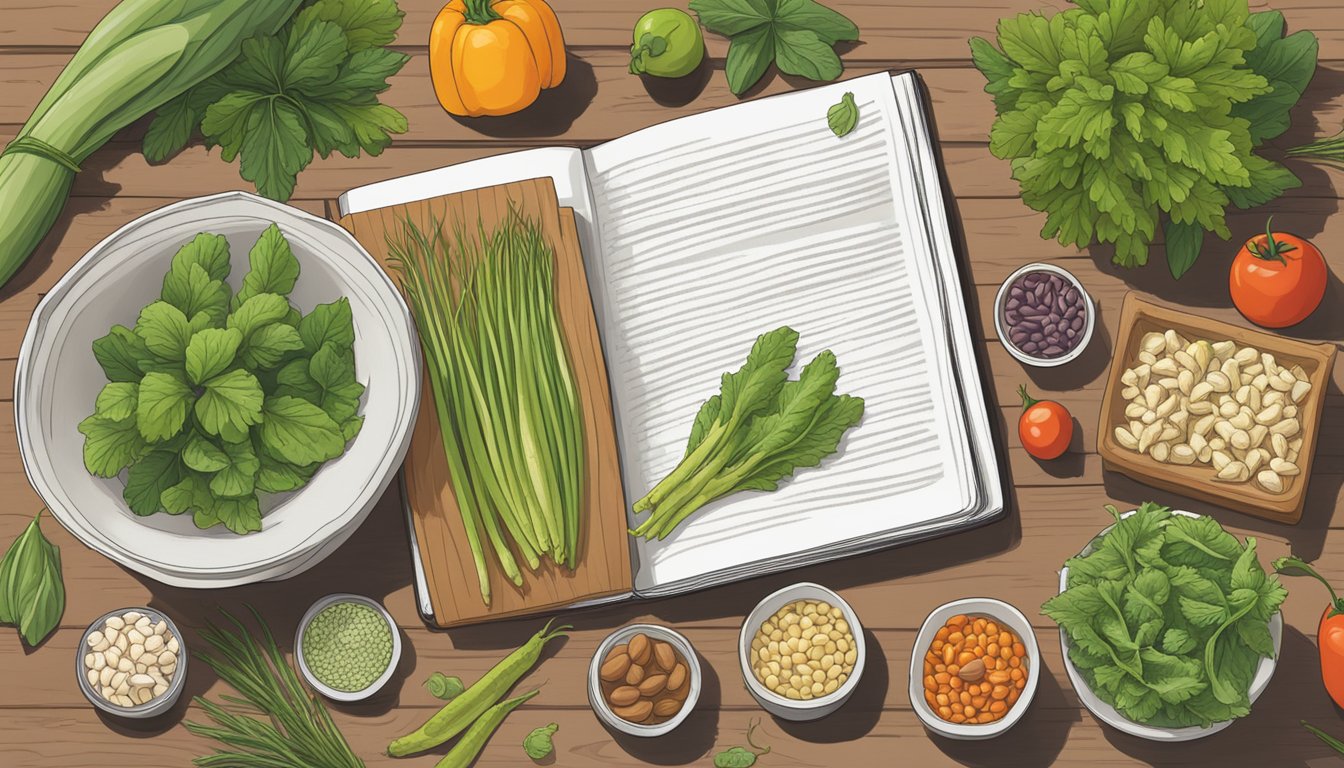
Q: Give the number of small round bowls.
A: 6